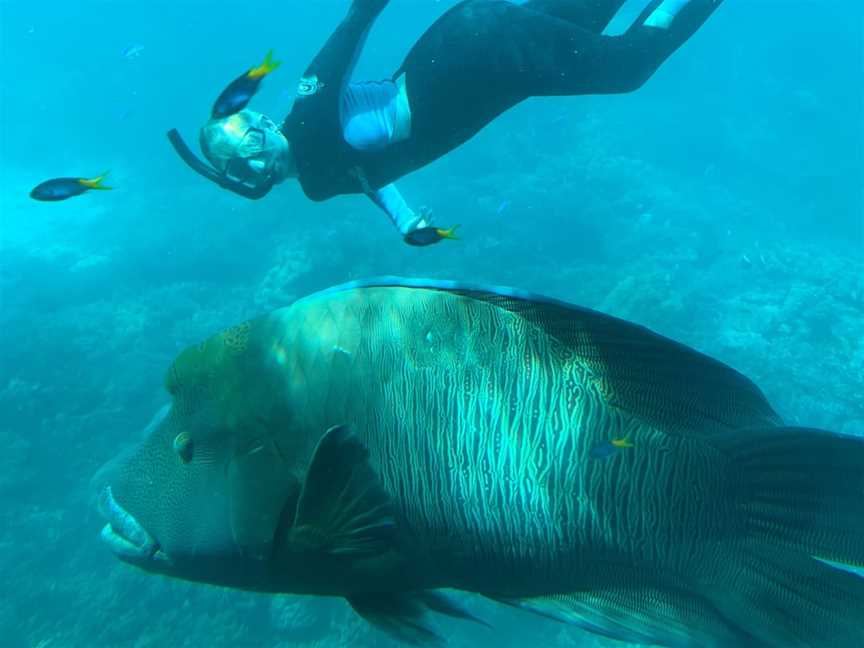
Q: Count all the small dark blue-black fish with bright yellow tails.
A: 4